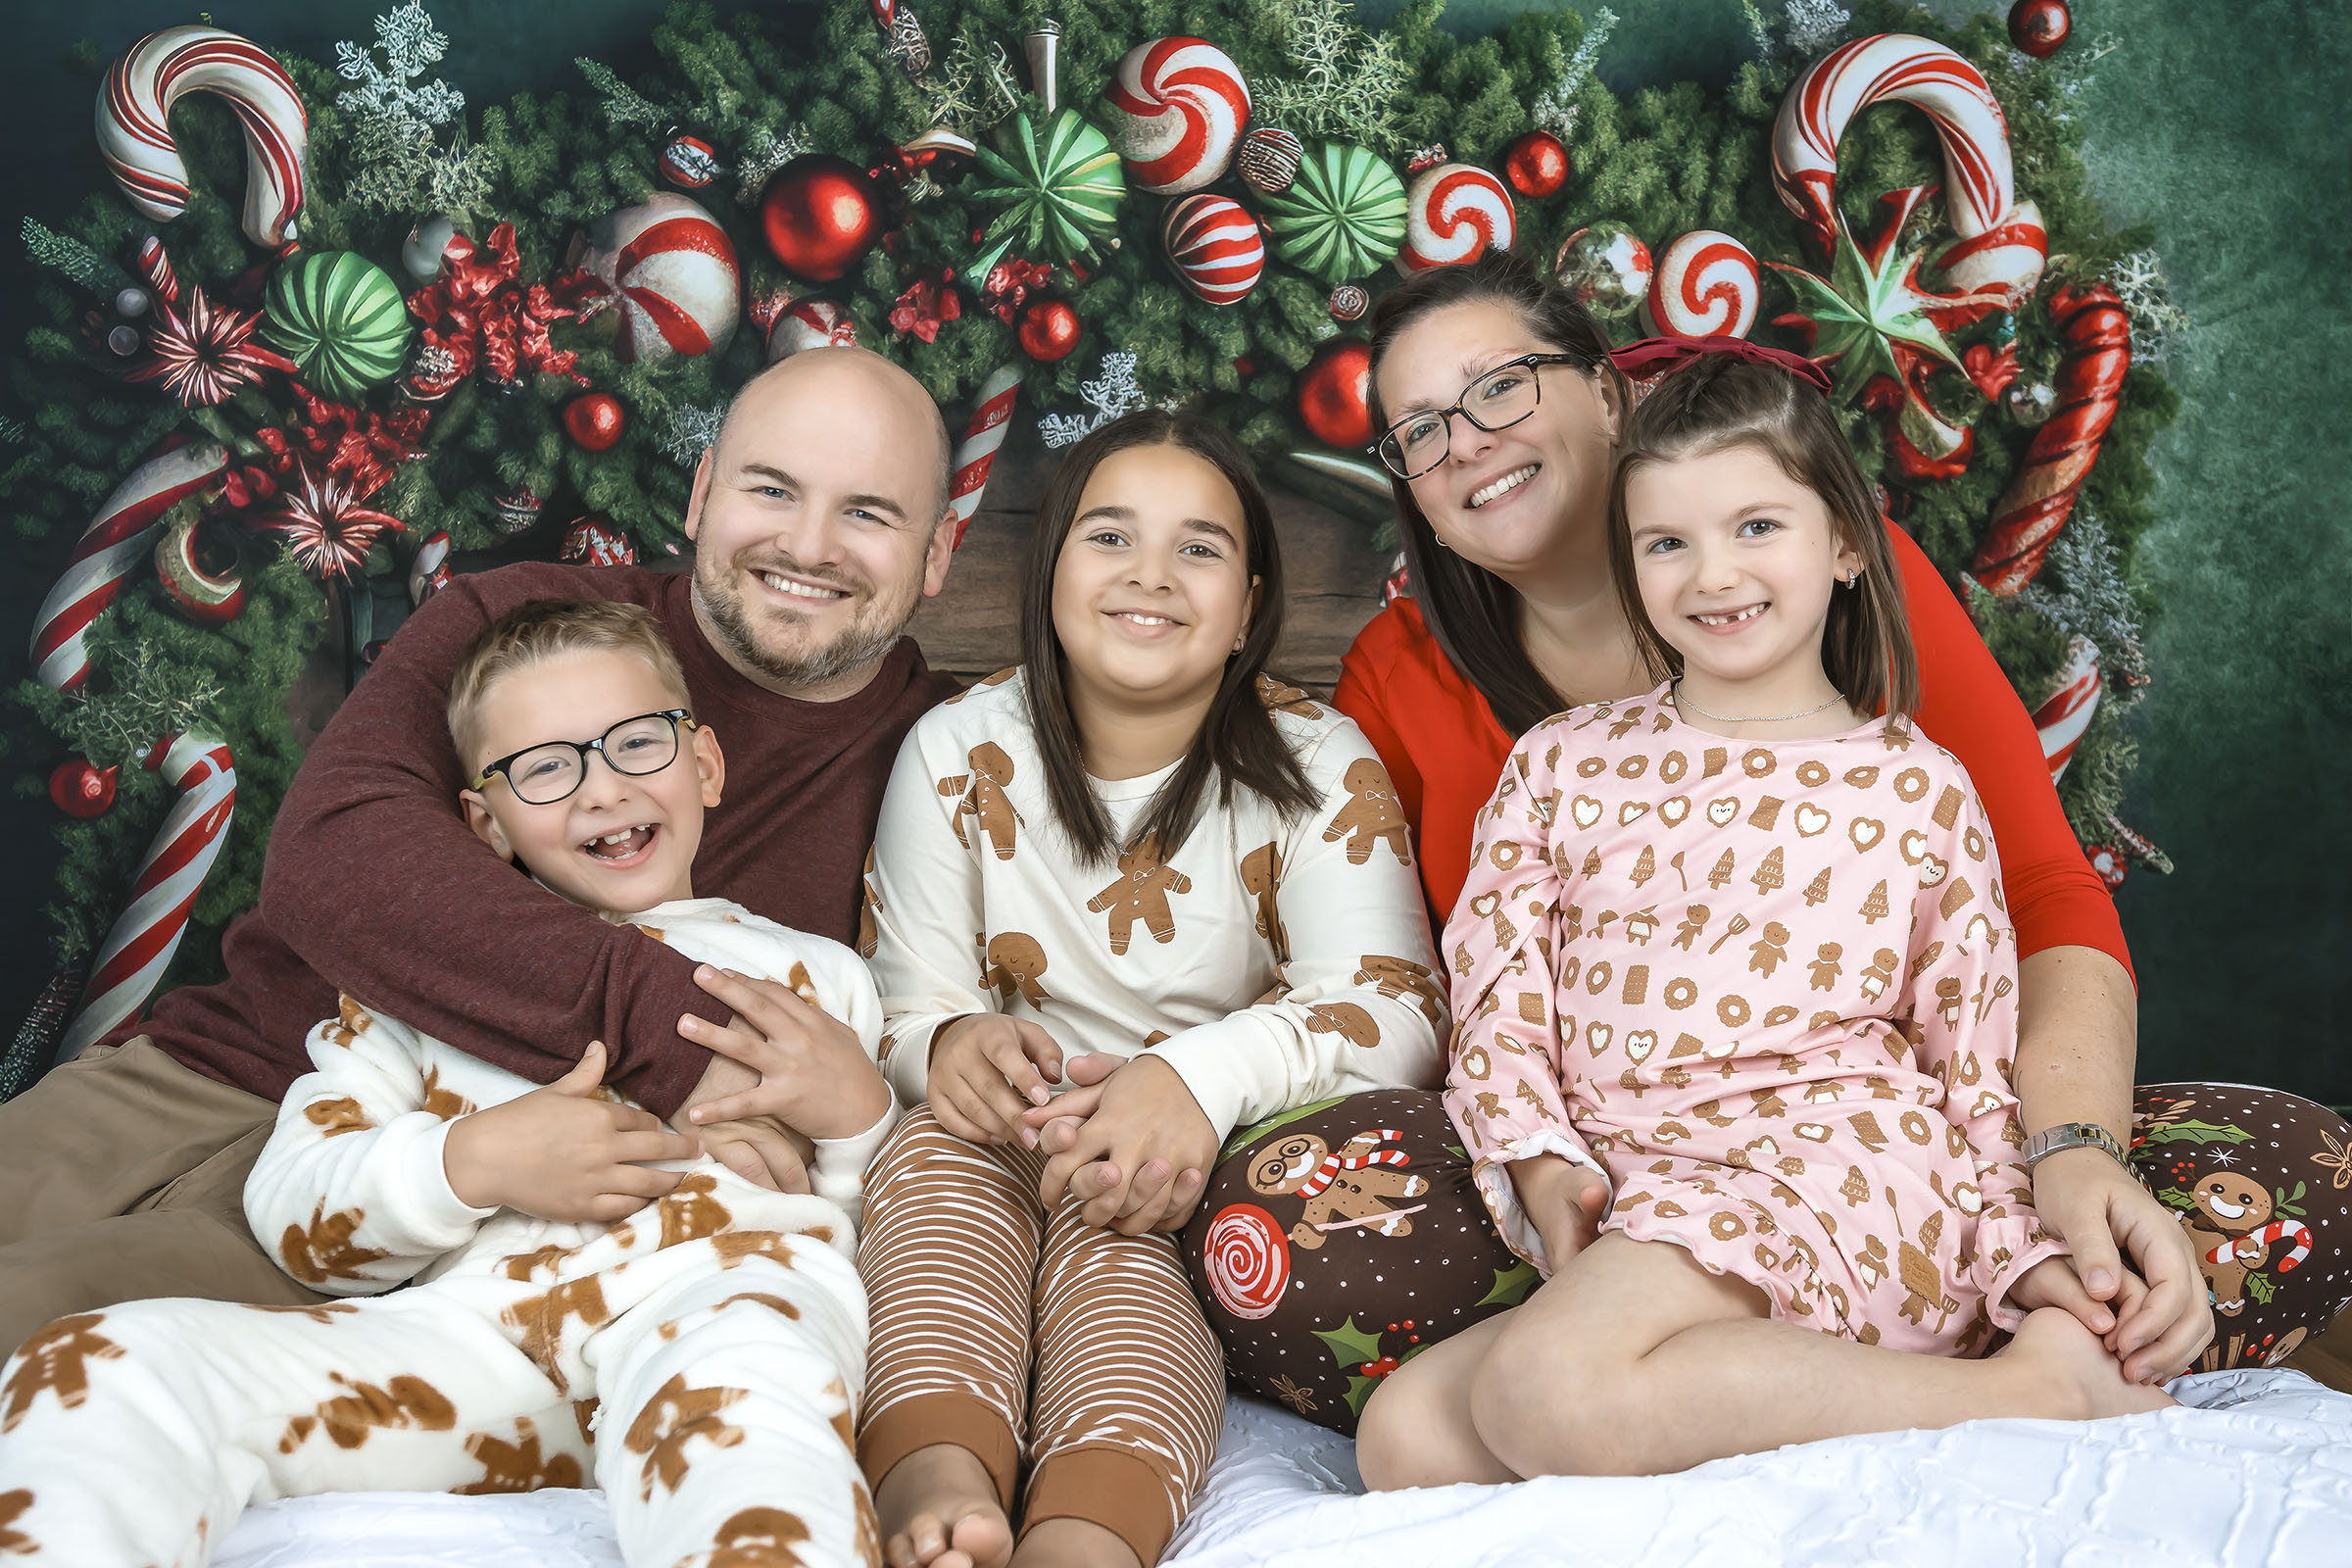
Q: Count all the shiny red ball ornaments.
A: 7